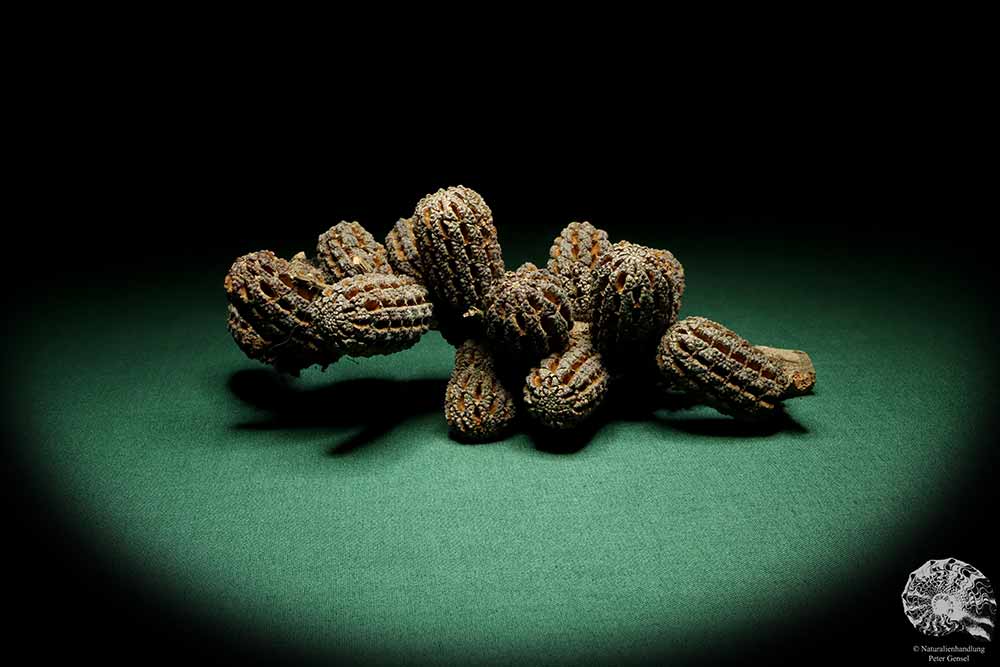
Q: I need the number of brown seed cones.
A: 11